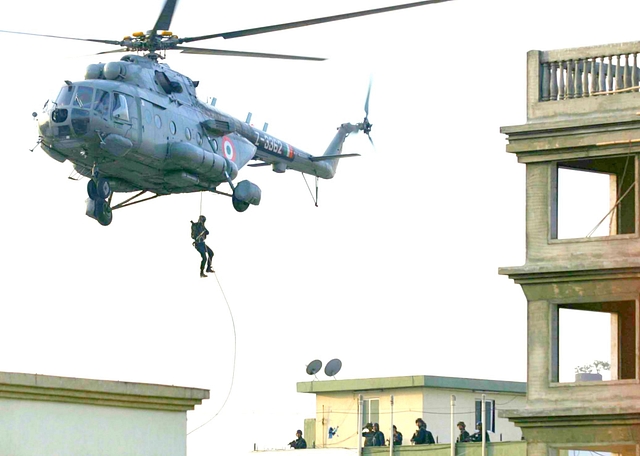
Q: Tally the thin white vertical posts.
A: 4